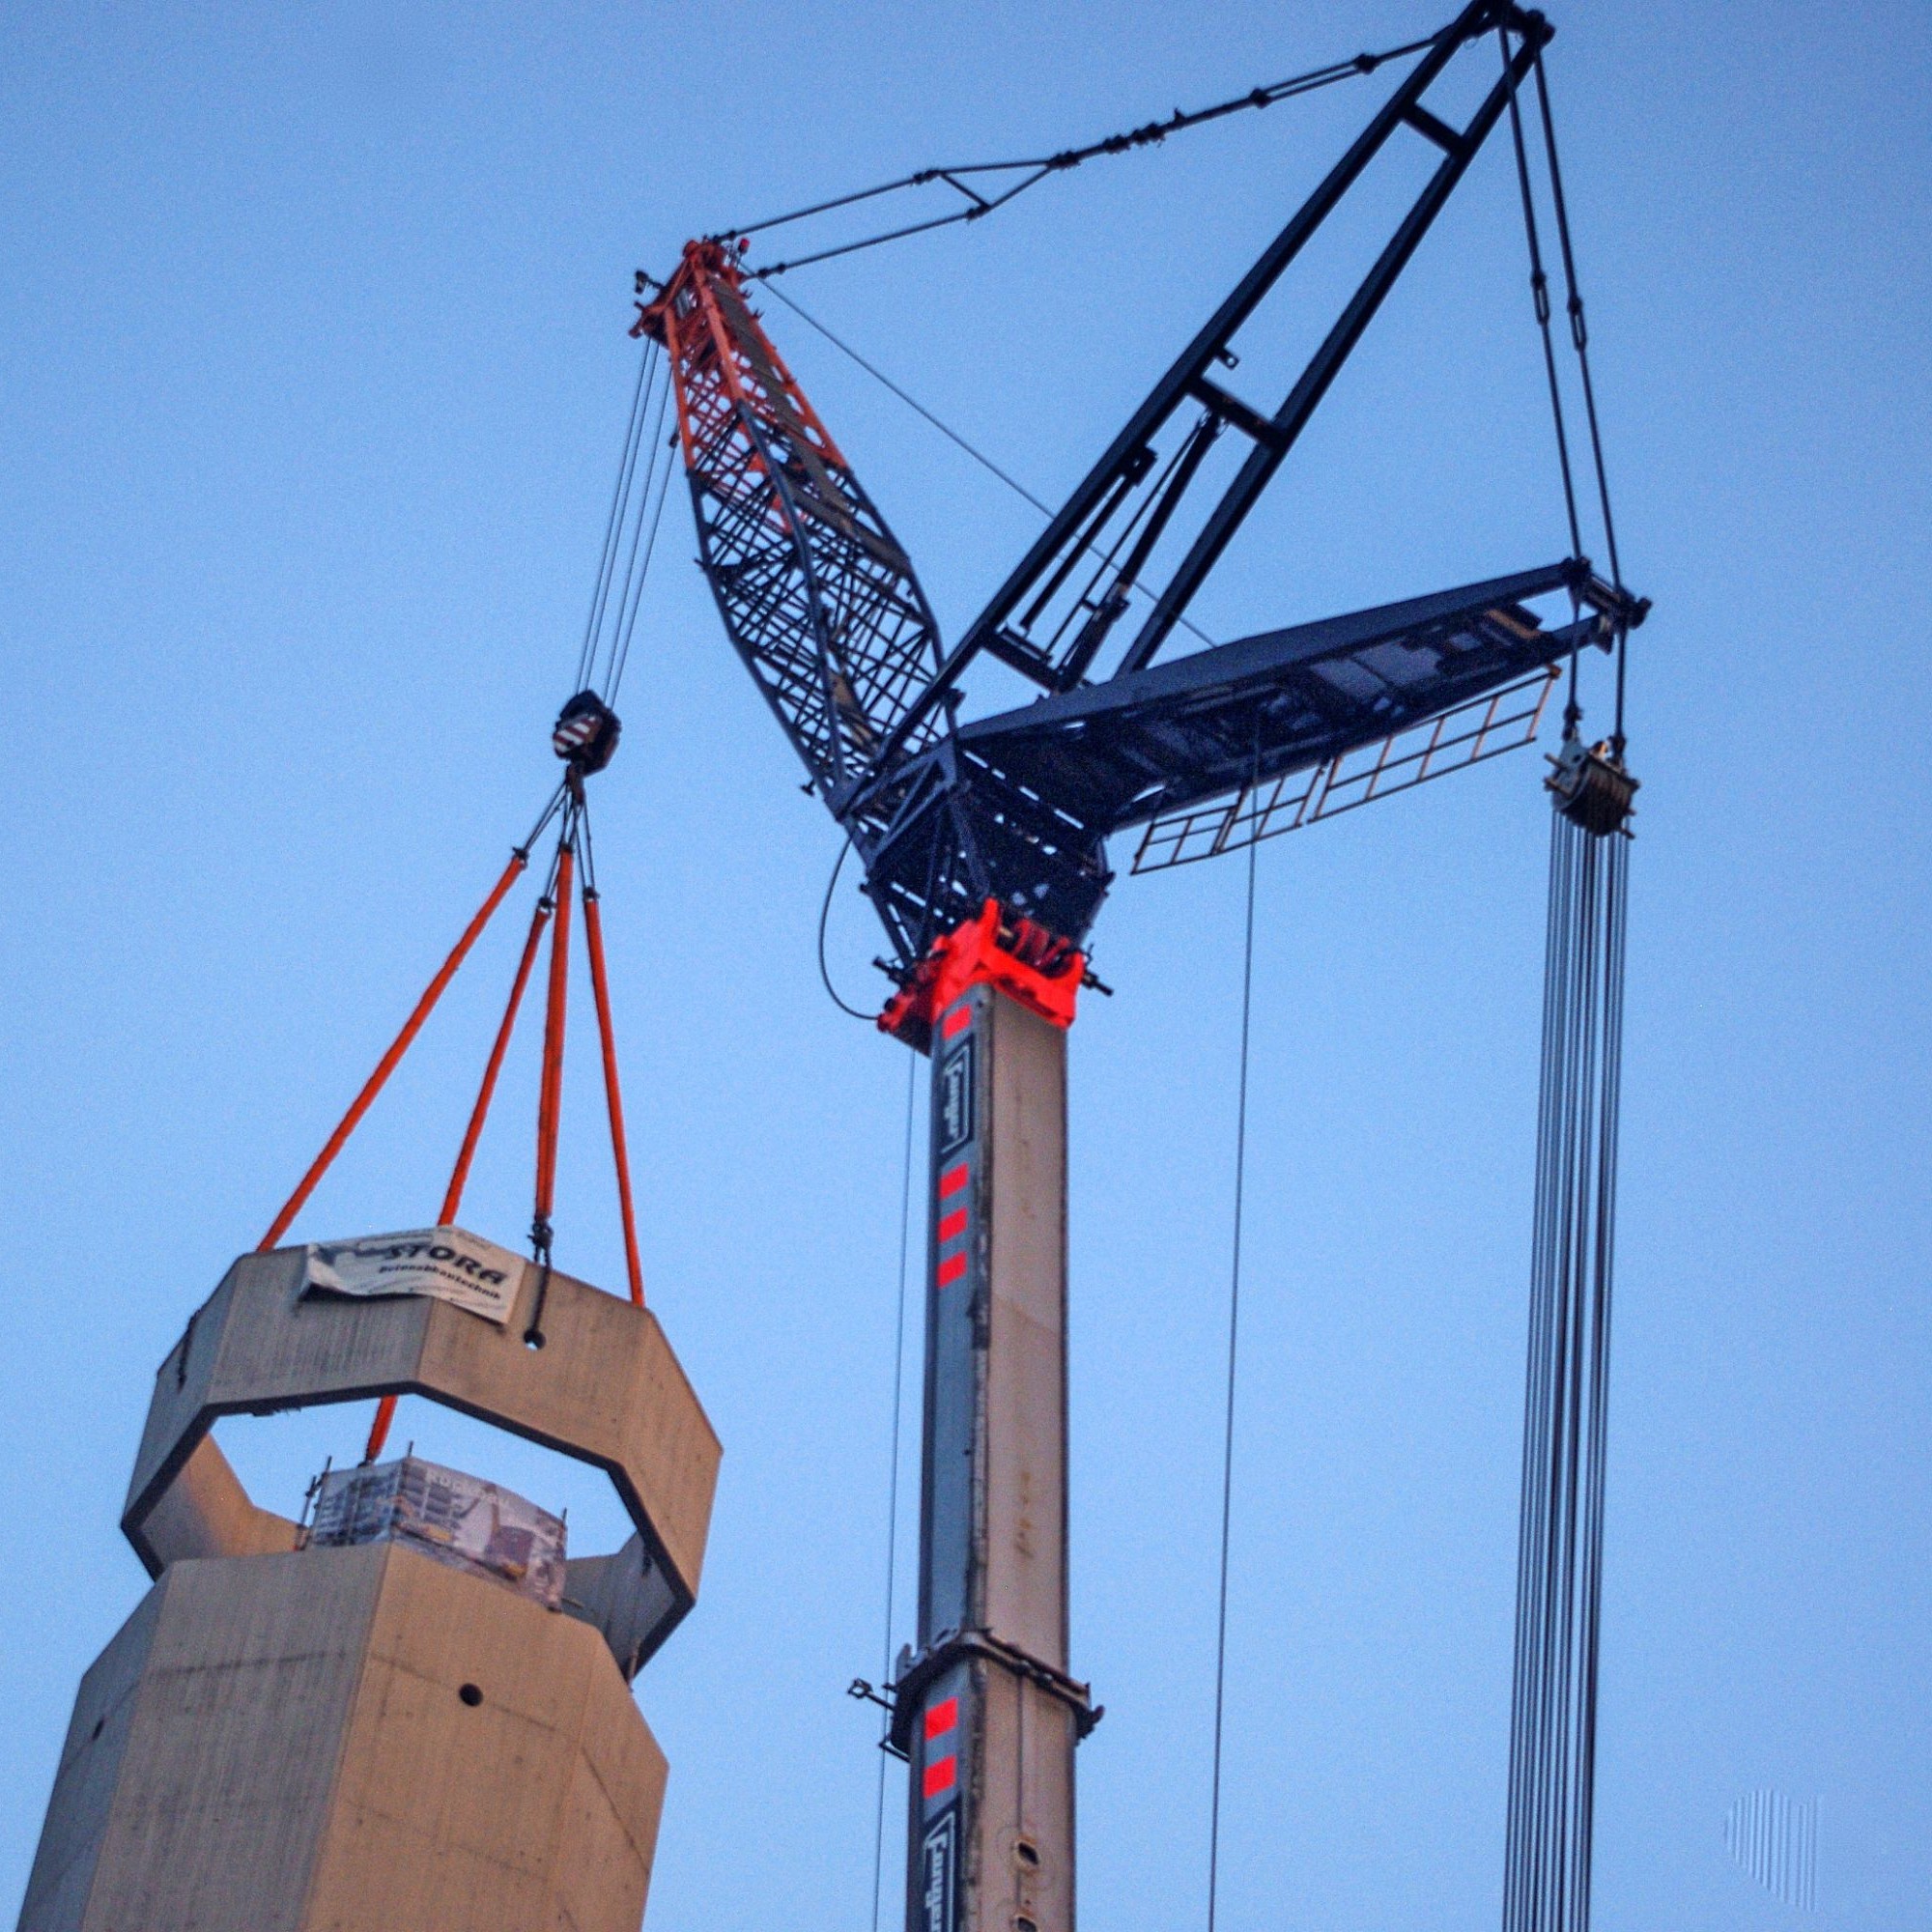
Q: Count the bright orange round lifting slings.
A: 4